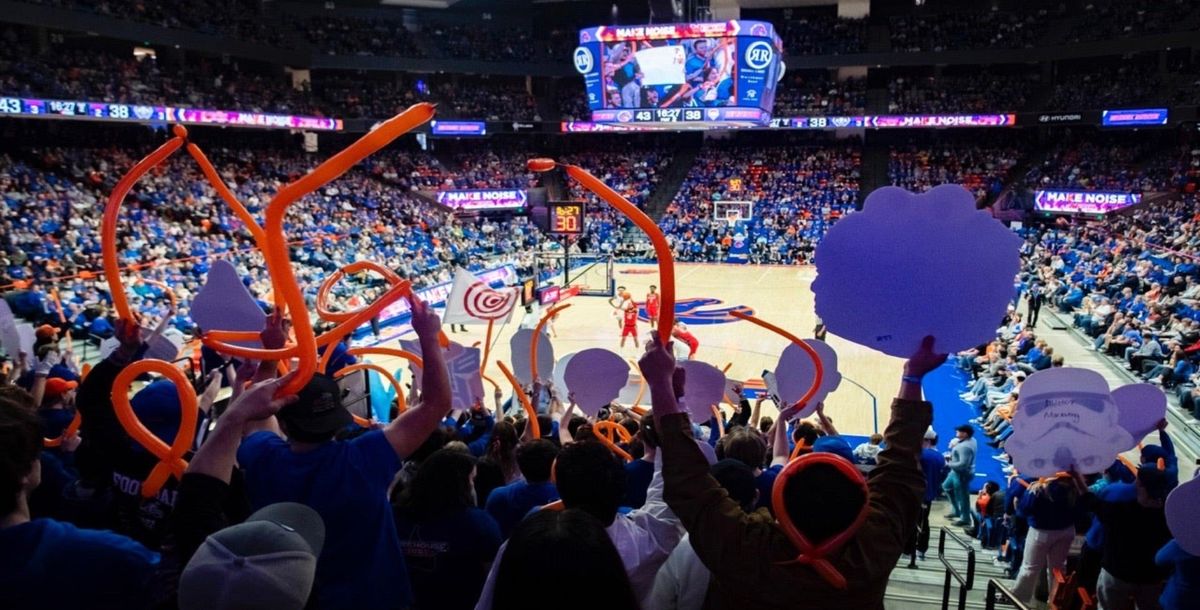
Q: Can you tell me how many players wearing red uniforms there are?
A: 3